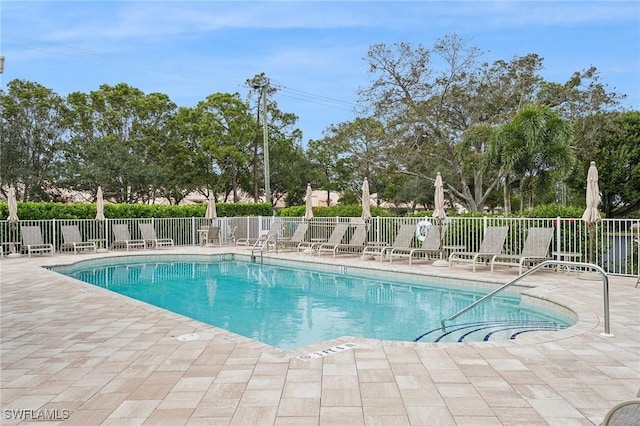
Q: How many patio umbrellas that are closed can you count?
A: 7